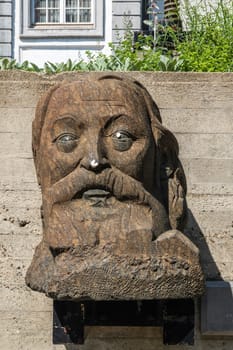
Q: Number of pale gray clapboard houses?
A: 1